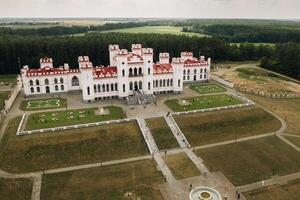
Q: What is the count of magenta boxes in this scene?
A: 0